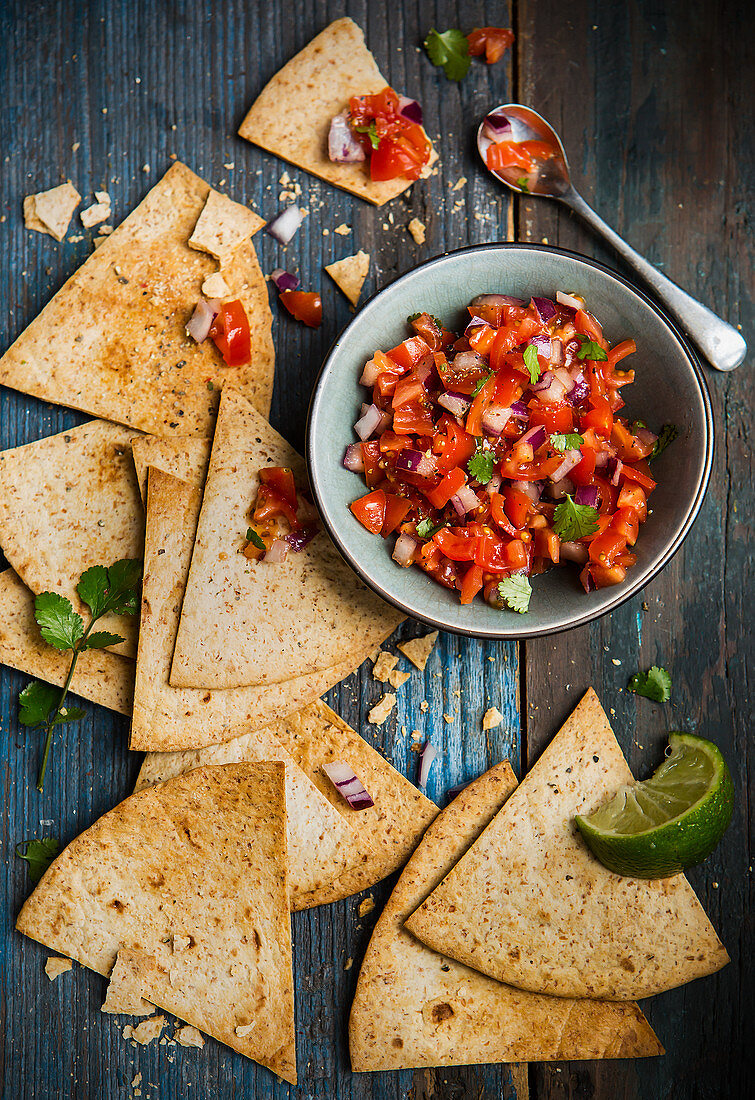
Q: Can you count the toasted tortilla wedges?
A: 12